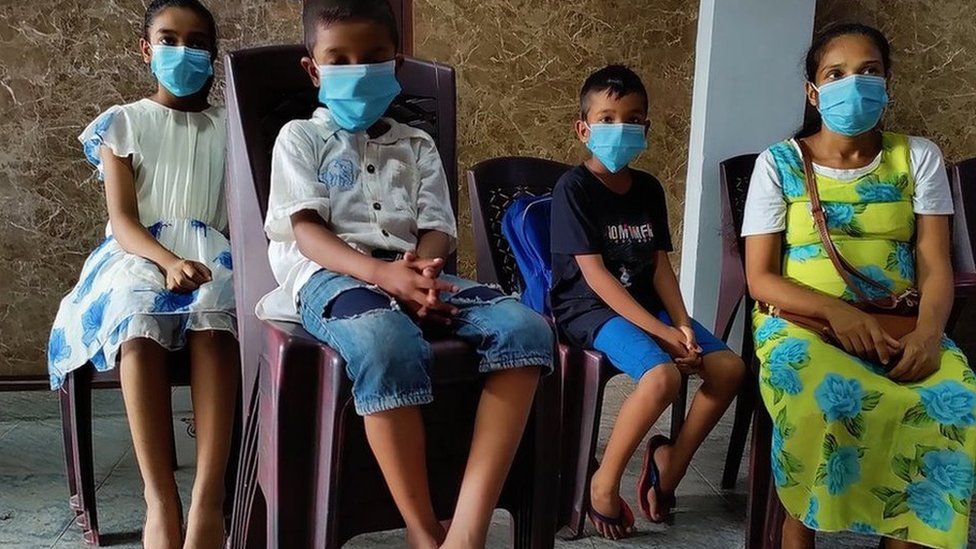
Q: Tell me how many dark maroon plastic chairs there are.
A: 5